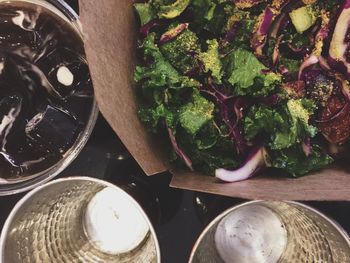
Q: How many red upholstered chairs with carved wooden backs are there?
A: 0